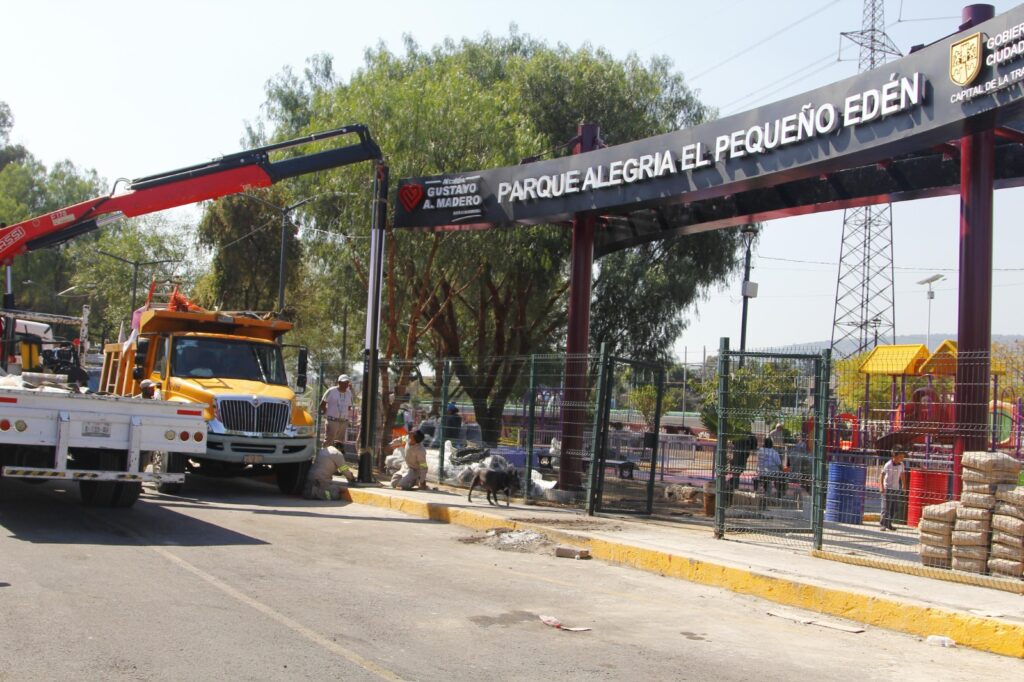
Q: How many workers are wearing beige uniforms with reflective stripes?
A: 2